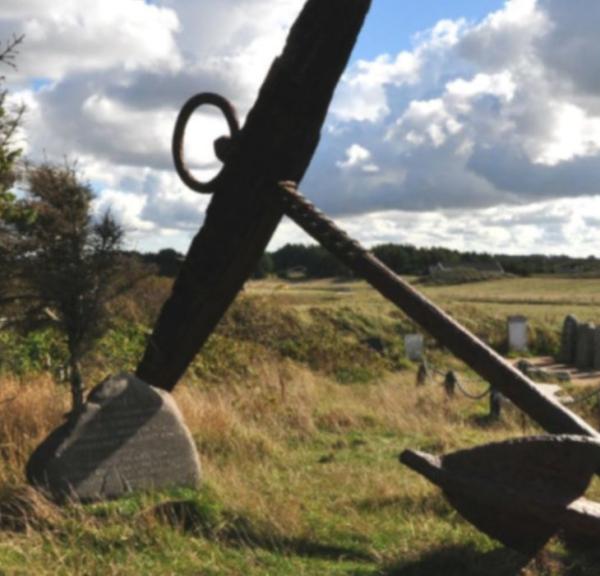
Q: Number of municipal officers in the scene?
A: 0